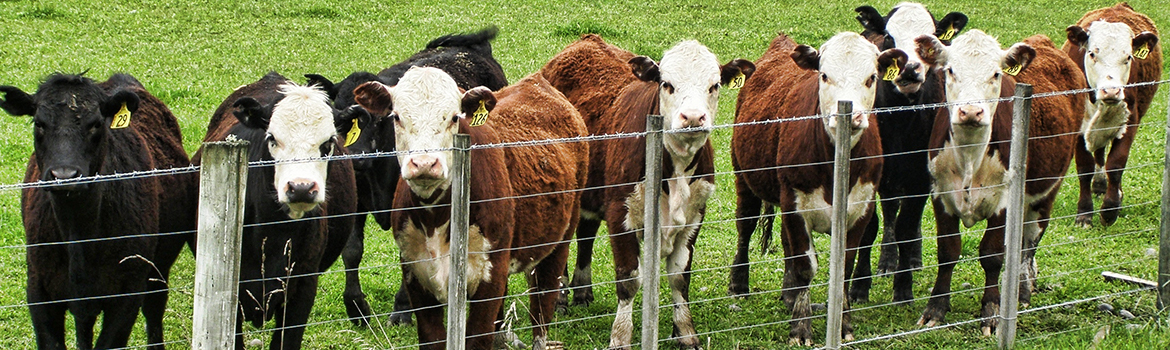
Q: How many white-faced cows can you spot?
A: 7